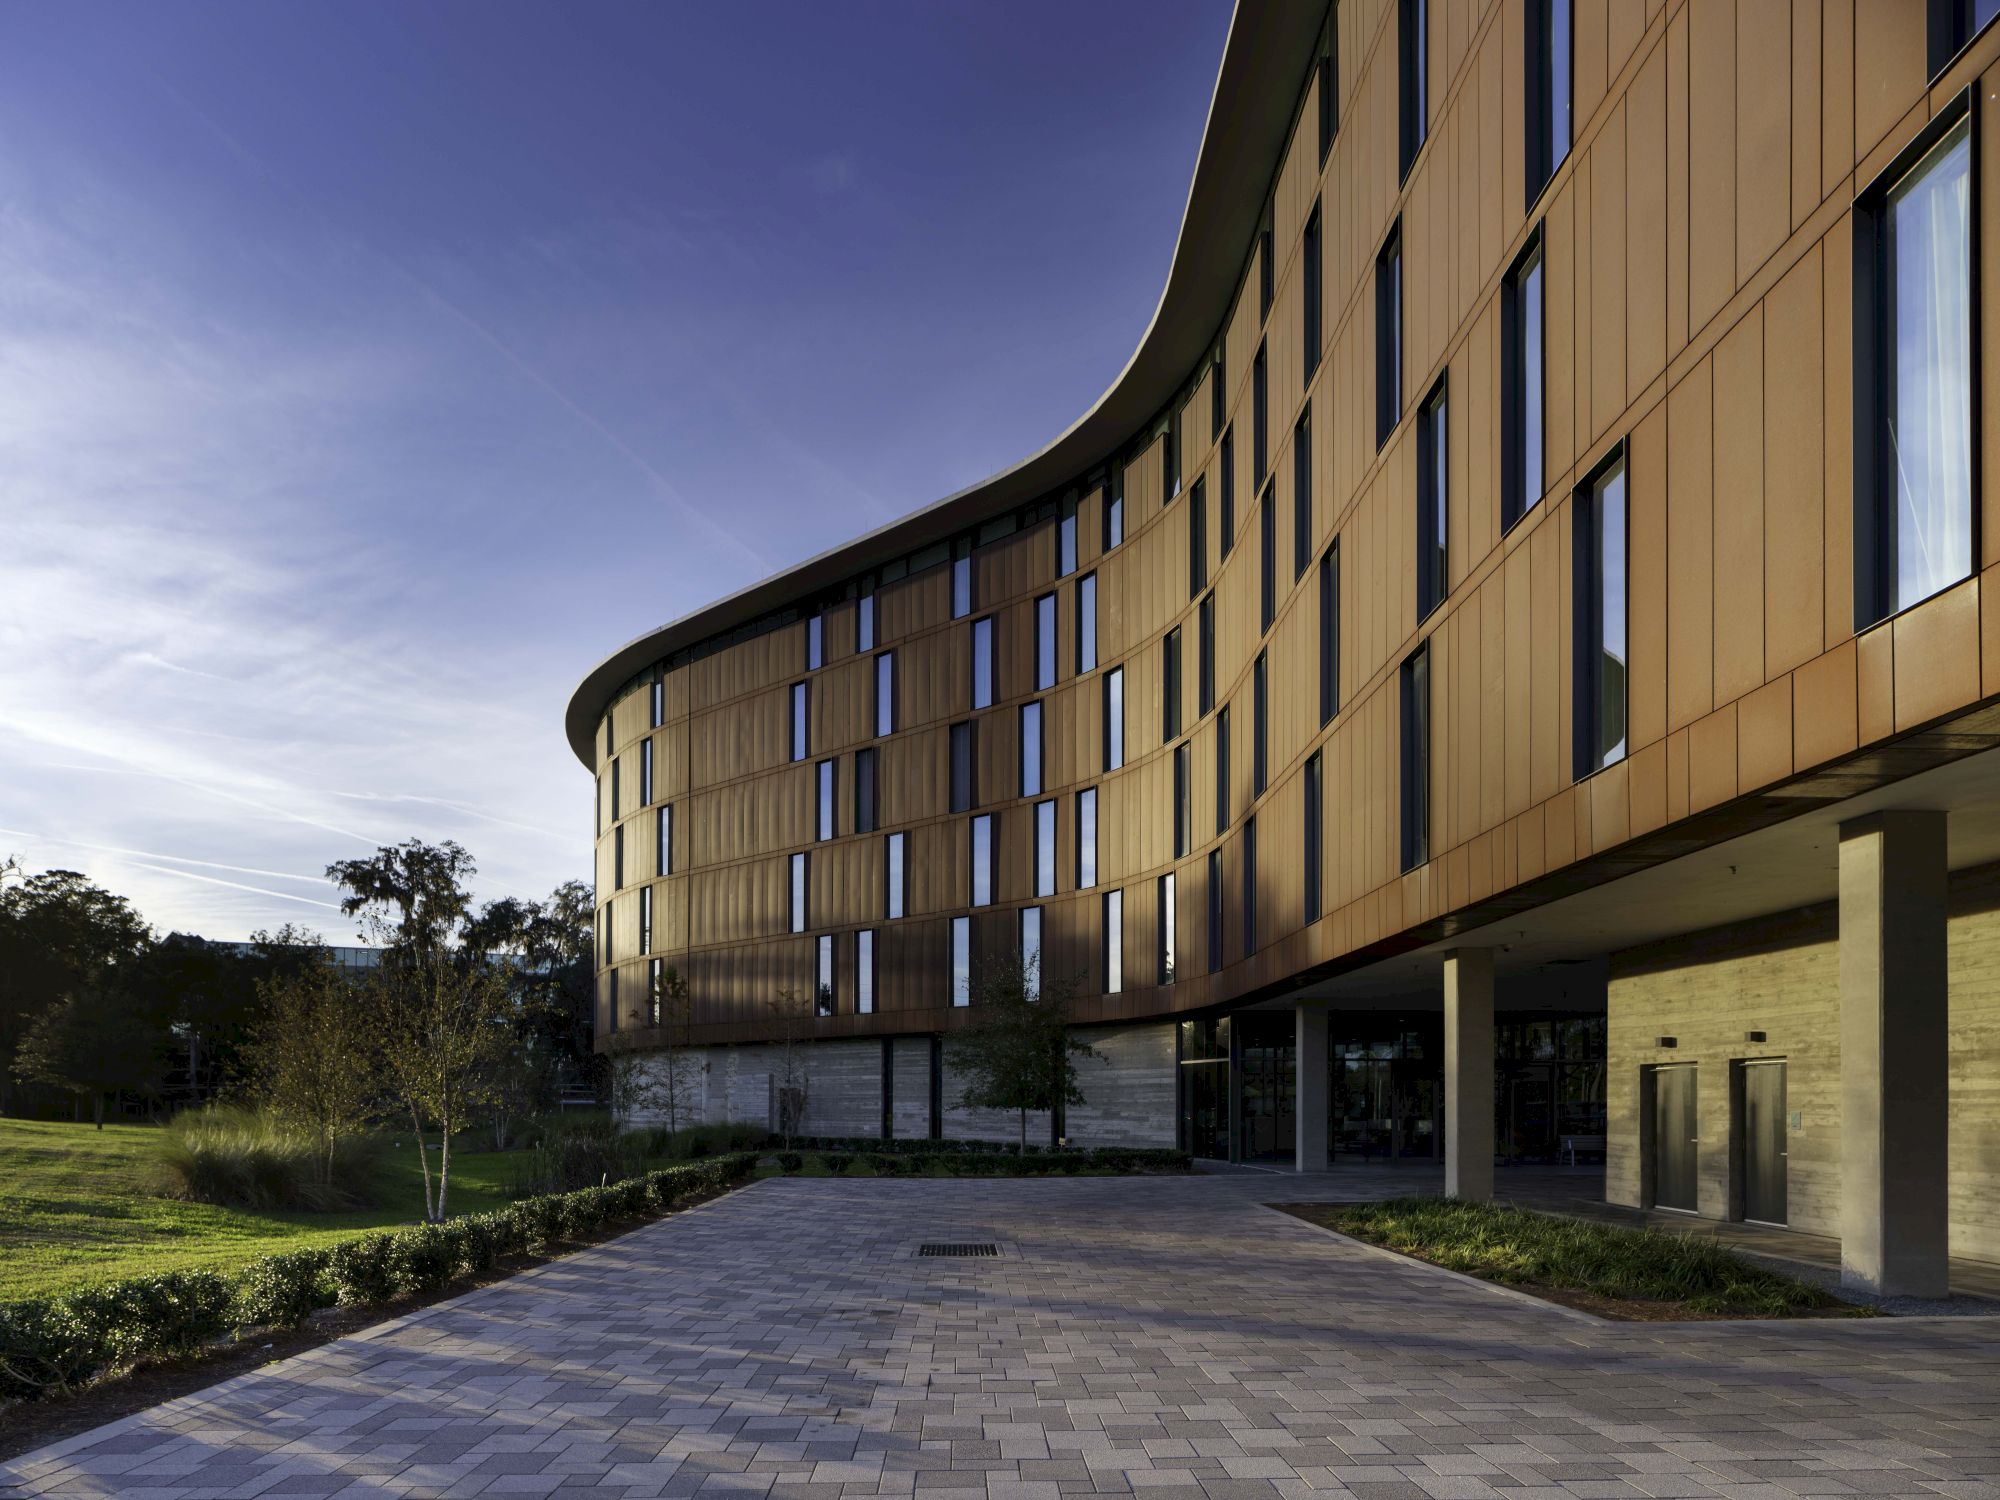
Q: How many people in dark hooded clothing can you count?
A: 0